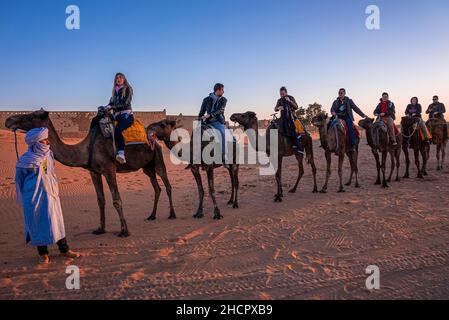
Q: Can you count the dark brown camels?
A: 7